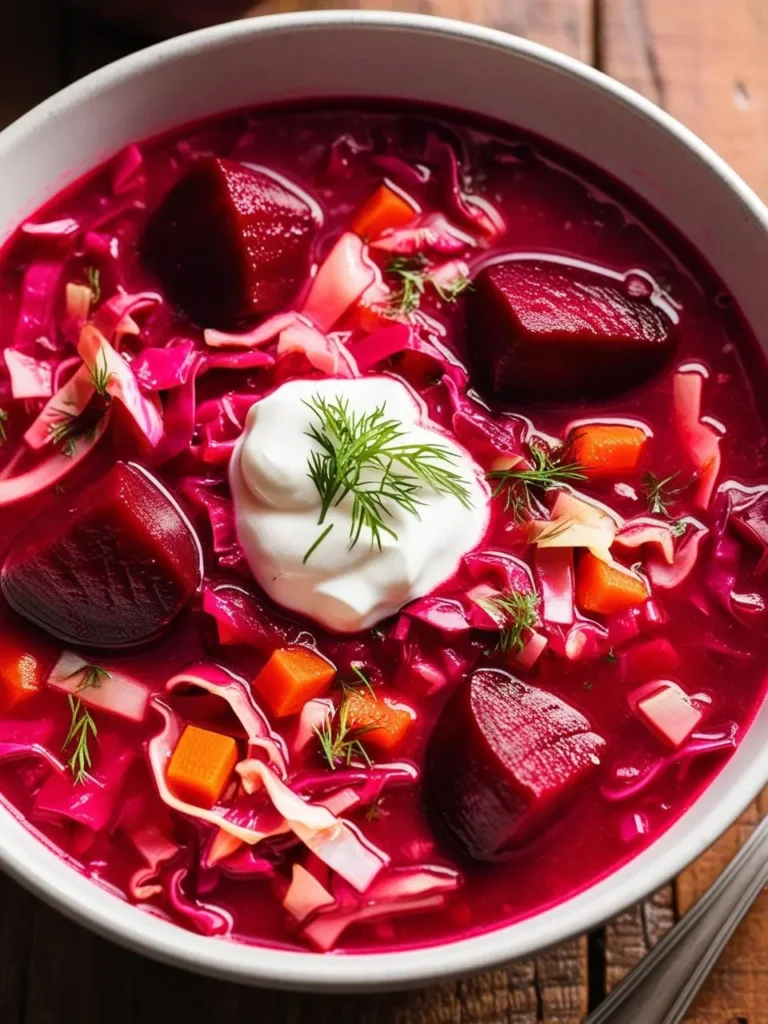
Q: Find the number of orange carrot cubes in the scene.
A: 7